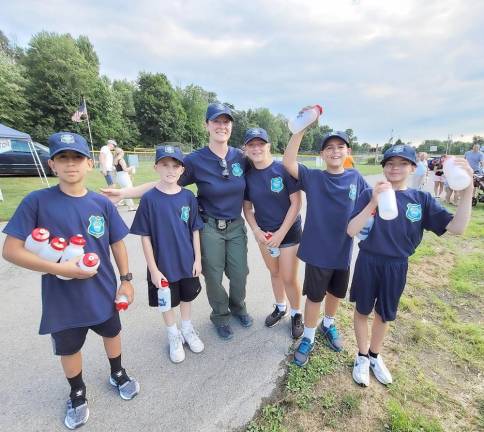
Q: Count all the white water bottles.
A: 11